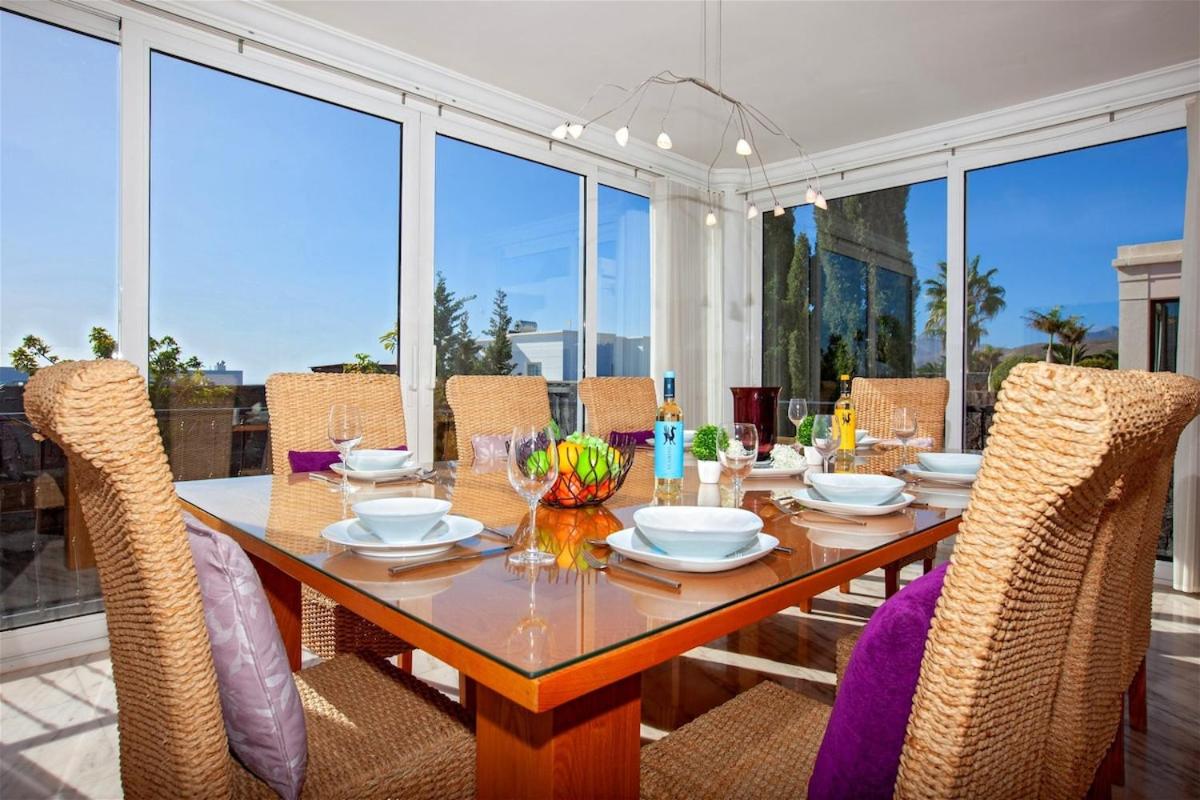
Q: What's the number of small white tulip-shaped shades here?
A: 10